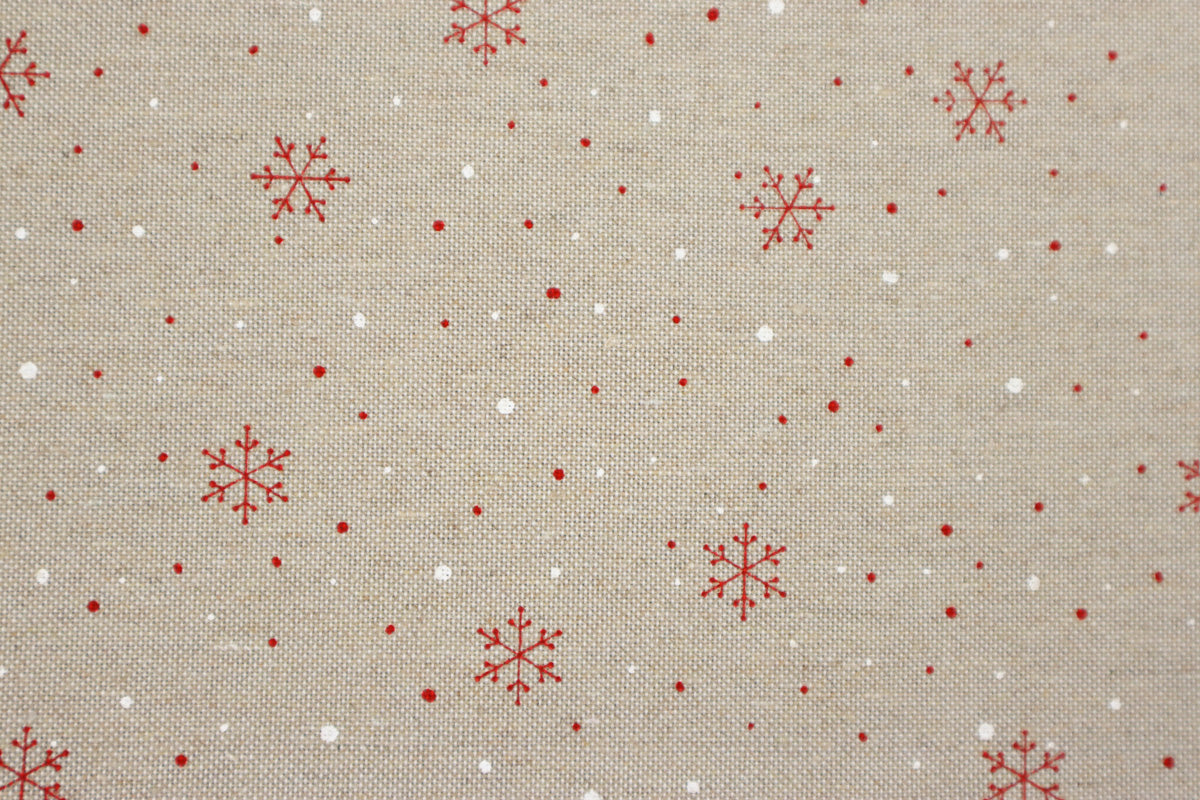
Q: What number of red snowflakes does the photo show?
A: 11